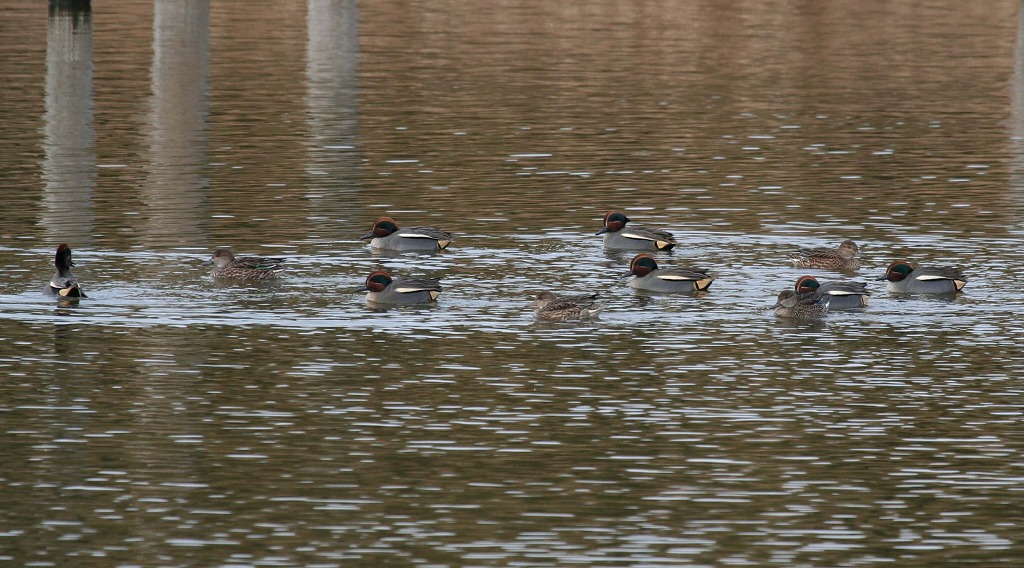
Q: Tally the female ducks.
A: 4